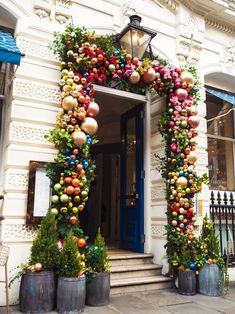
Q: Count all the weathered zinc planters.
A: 5